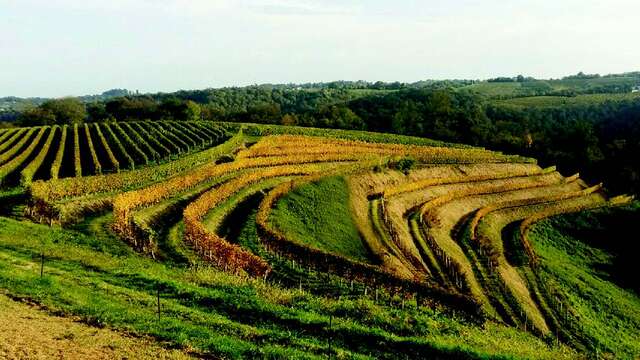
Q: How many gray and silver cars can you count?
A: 0